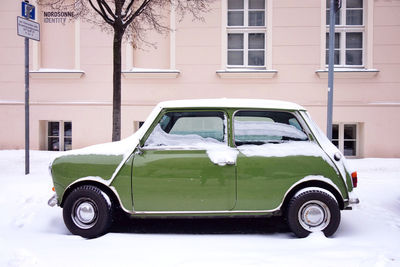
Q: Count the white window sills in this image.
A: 4